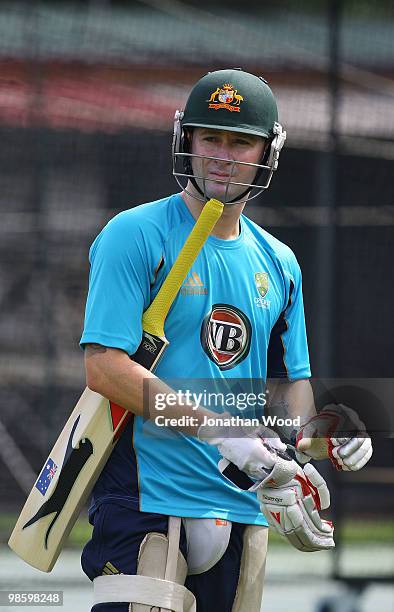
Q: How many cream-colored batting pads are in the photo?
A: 2